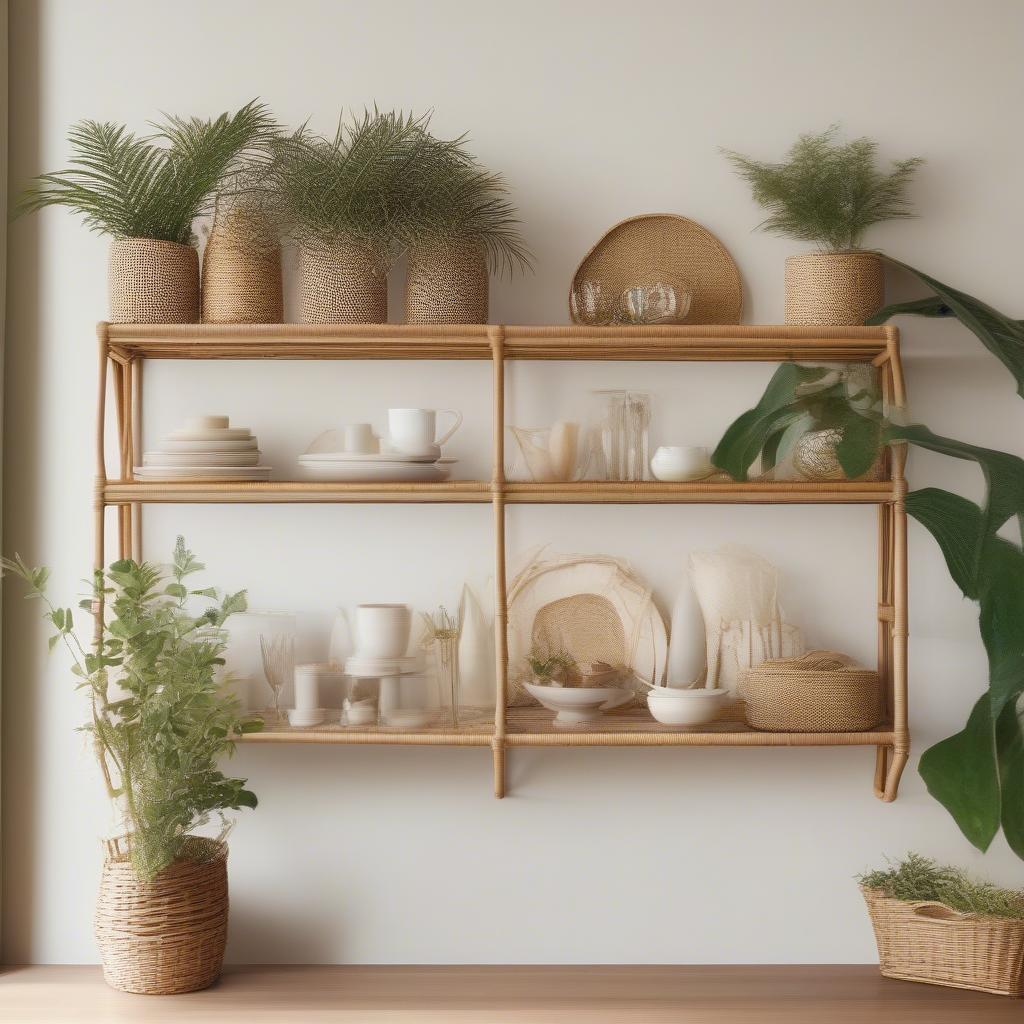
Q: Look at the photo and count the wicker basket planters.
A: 7